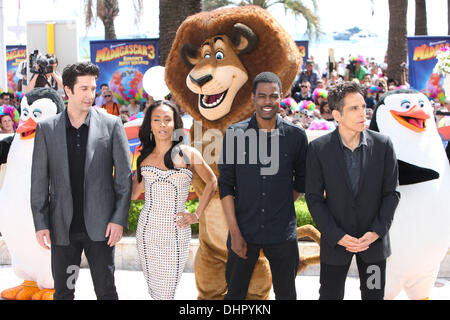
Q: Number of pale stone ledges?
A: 1